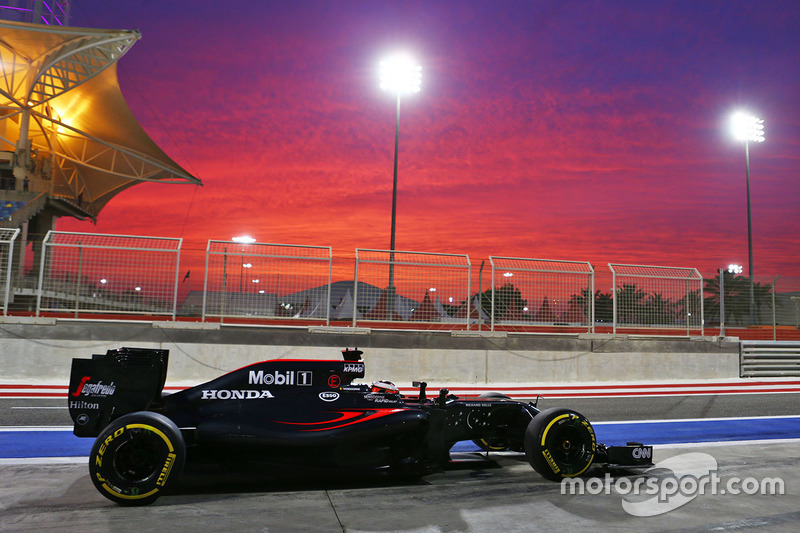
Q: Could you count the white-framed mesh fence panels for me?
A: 6